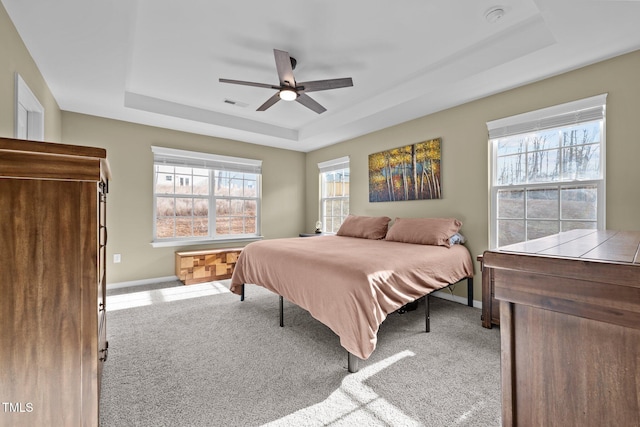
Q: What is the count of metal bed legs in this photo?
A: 5